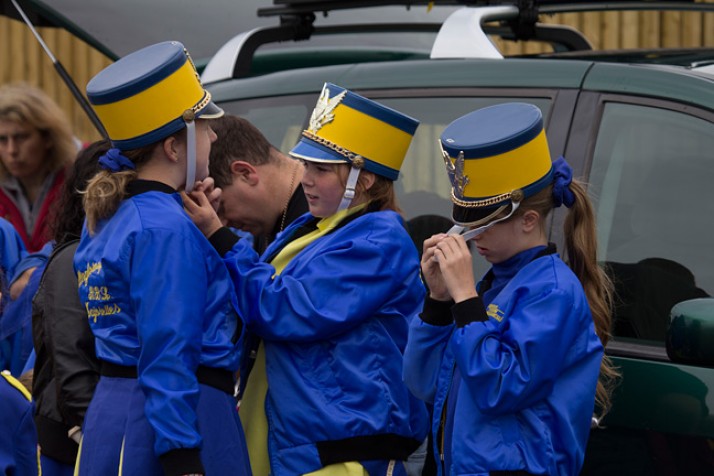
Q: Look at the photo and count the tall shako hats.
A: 3